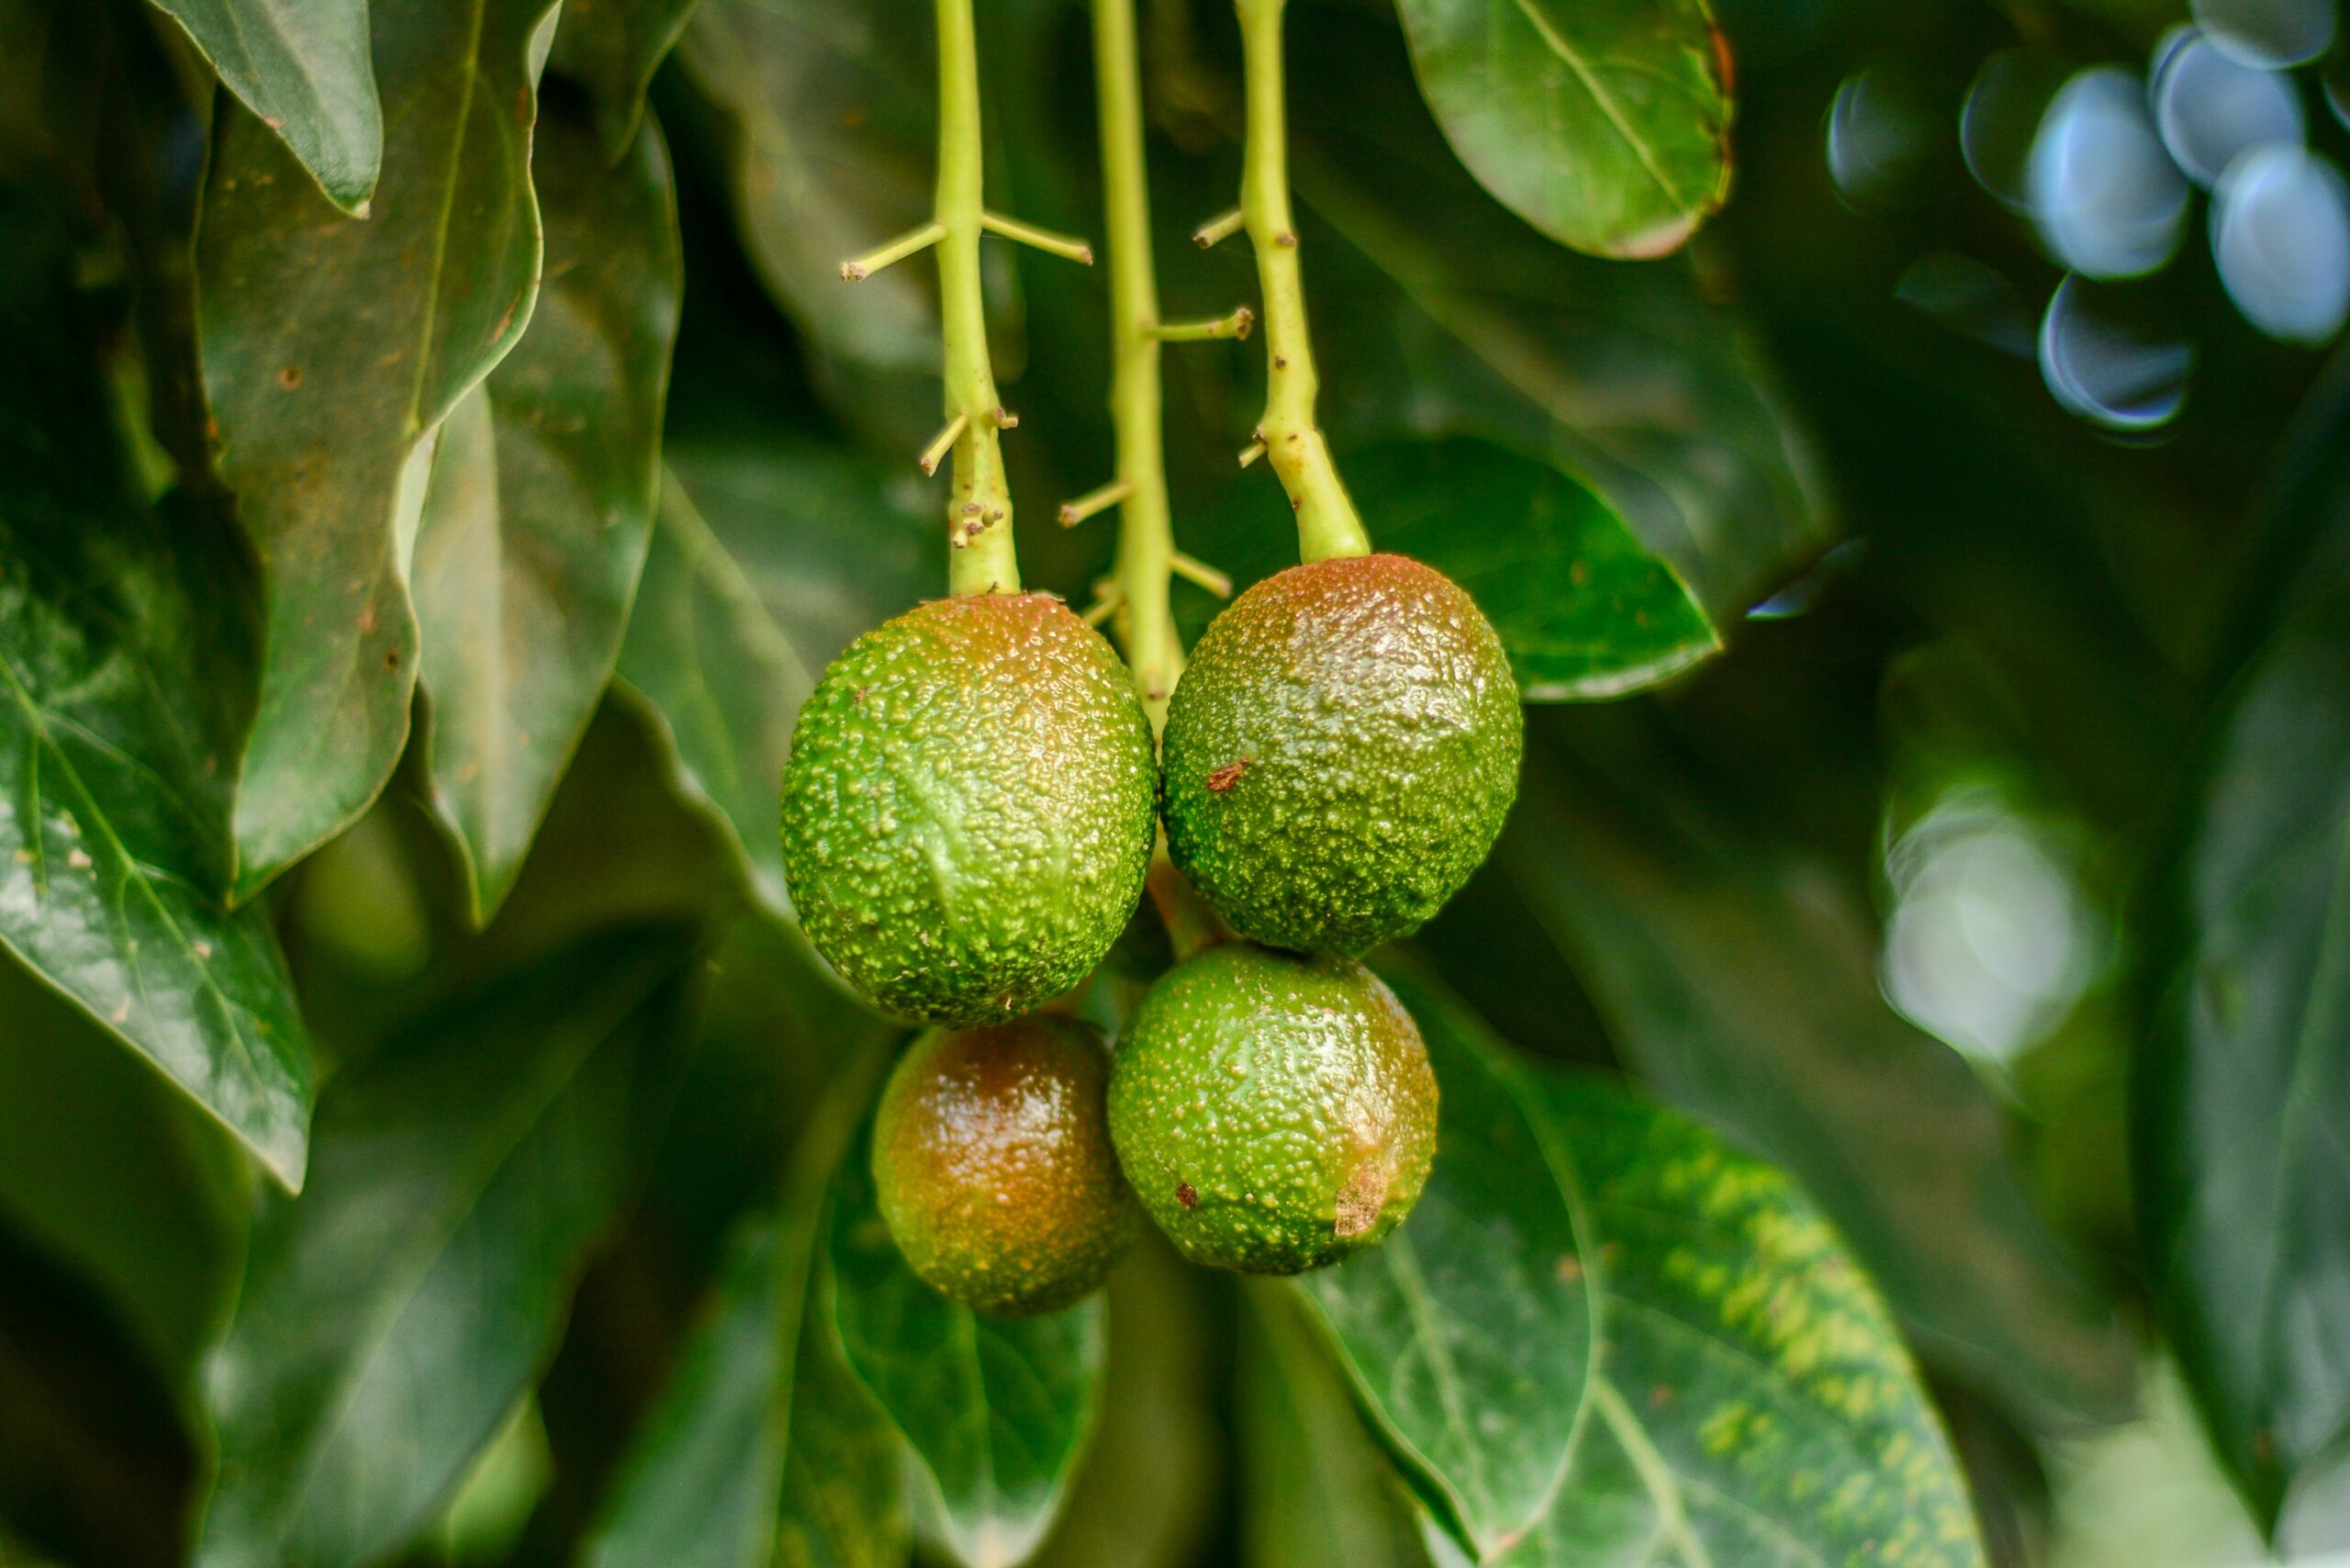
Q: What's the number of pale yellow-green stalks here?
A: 3